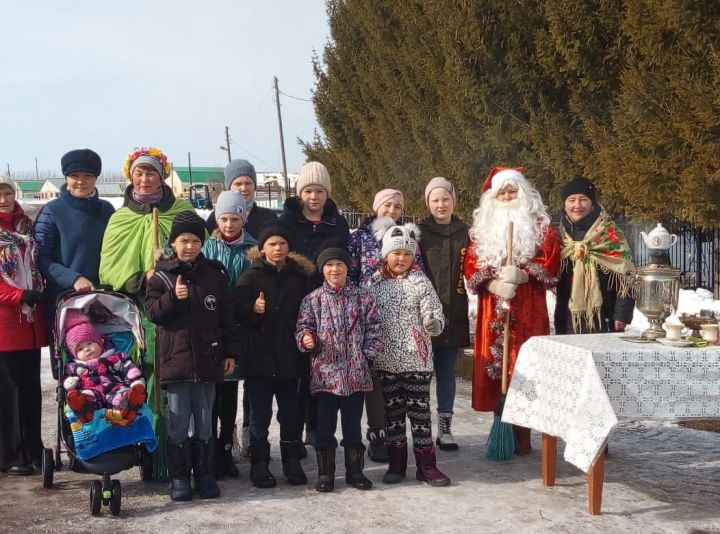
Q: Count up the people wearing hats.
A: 15